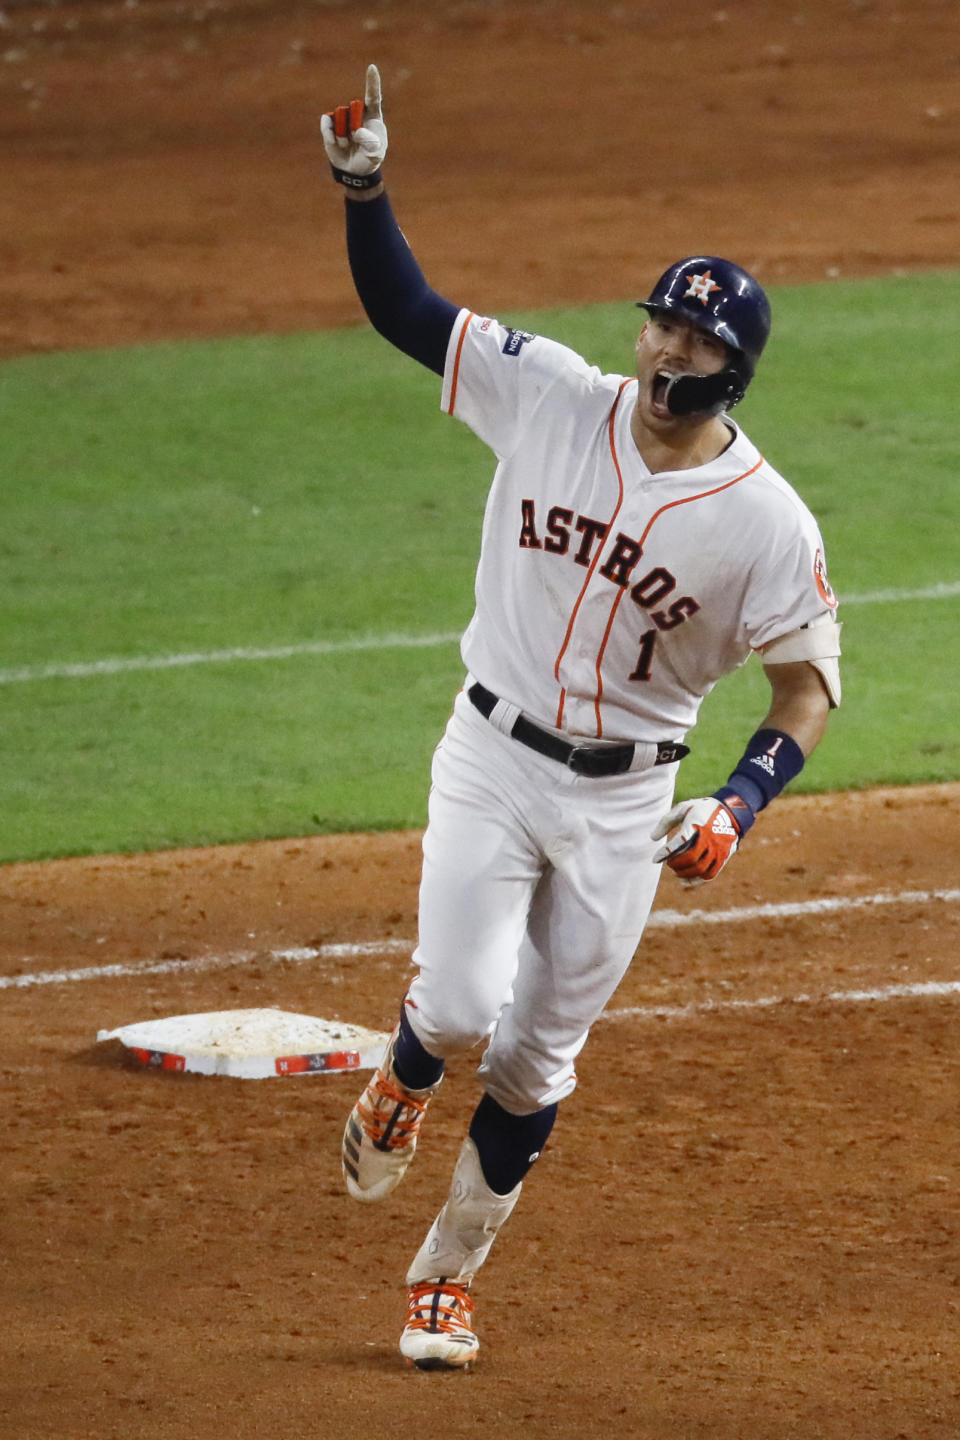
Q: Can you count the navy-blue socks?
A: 2